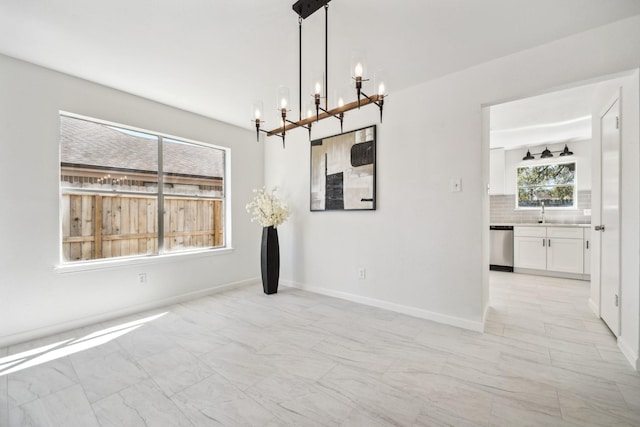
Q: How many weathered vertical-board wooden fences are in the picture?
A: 1